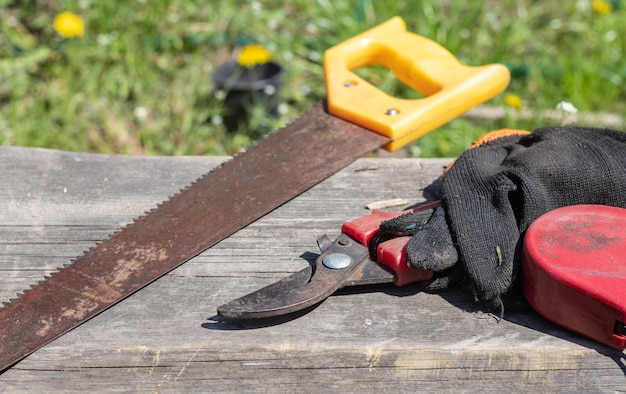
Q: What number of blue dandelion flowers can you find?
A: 0